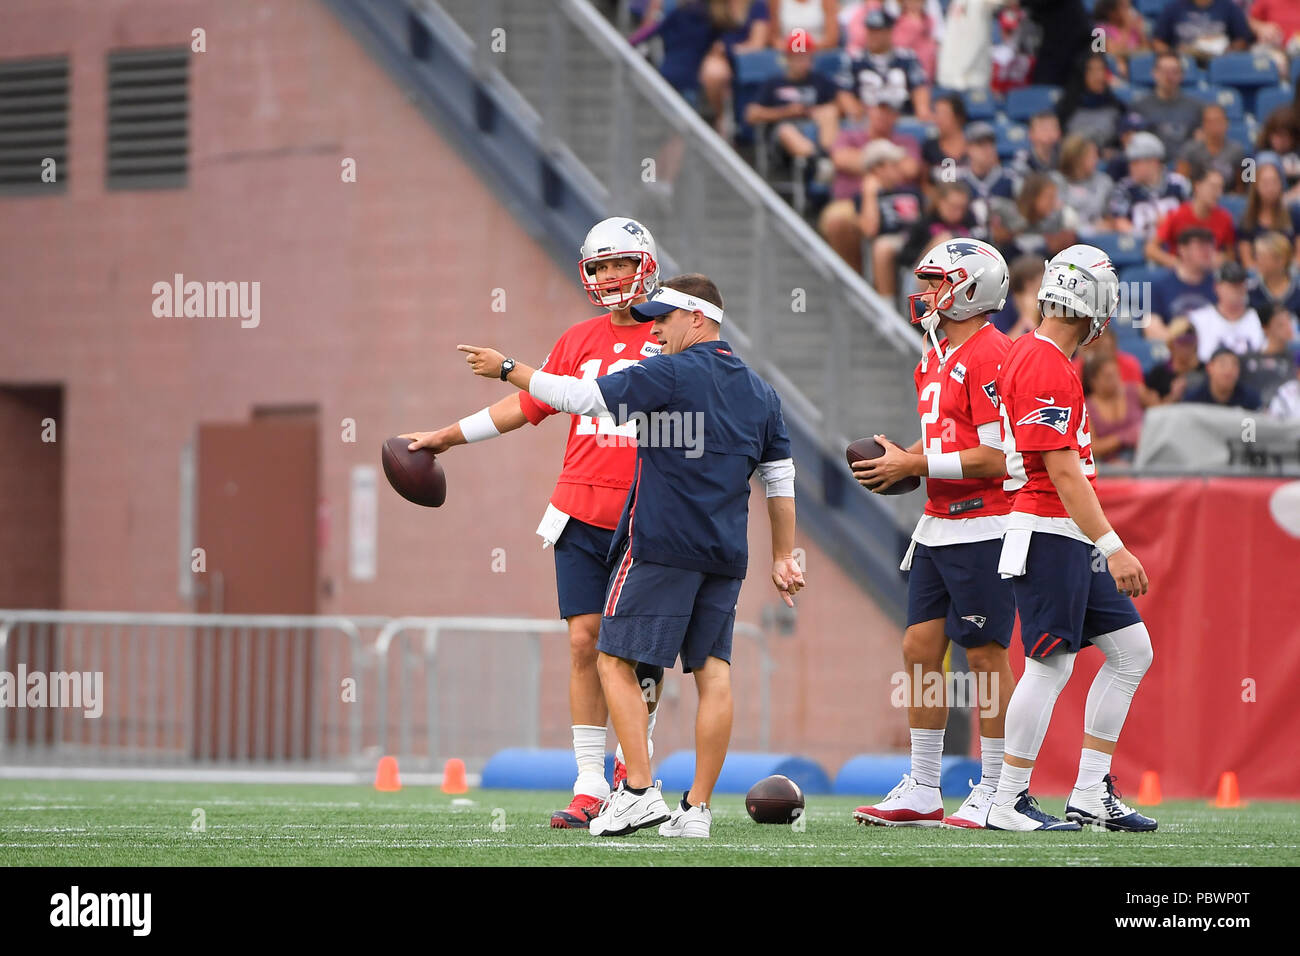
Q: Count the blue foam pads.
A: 3